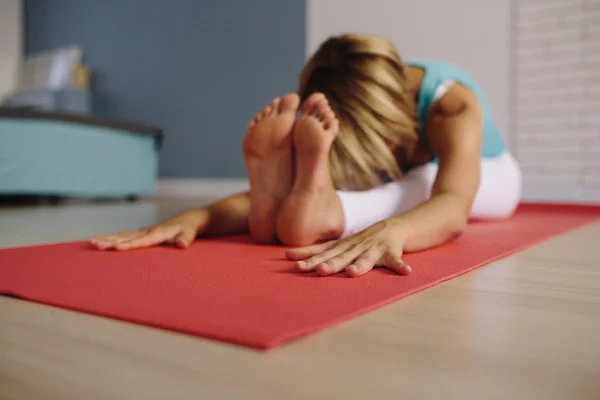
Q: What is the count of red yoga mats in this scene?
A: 1